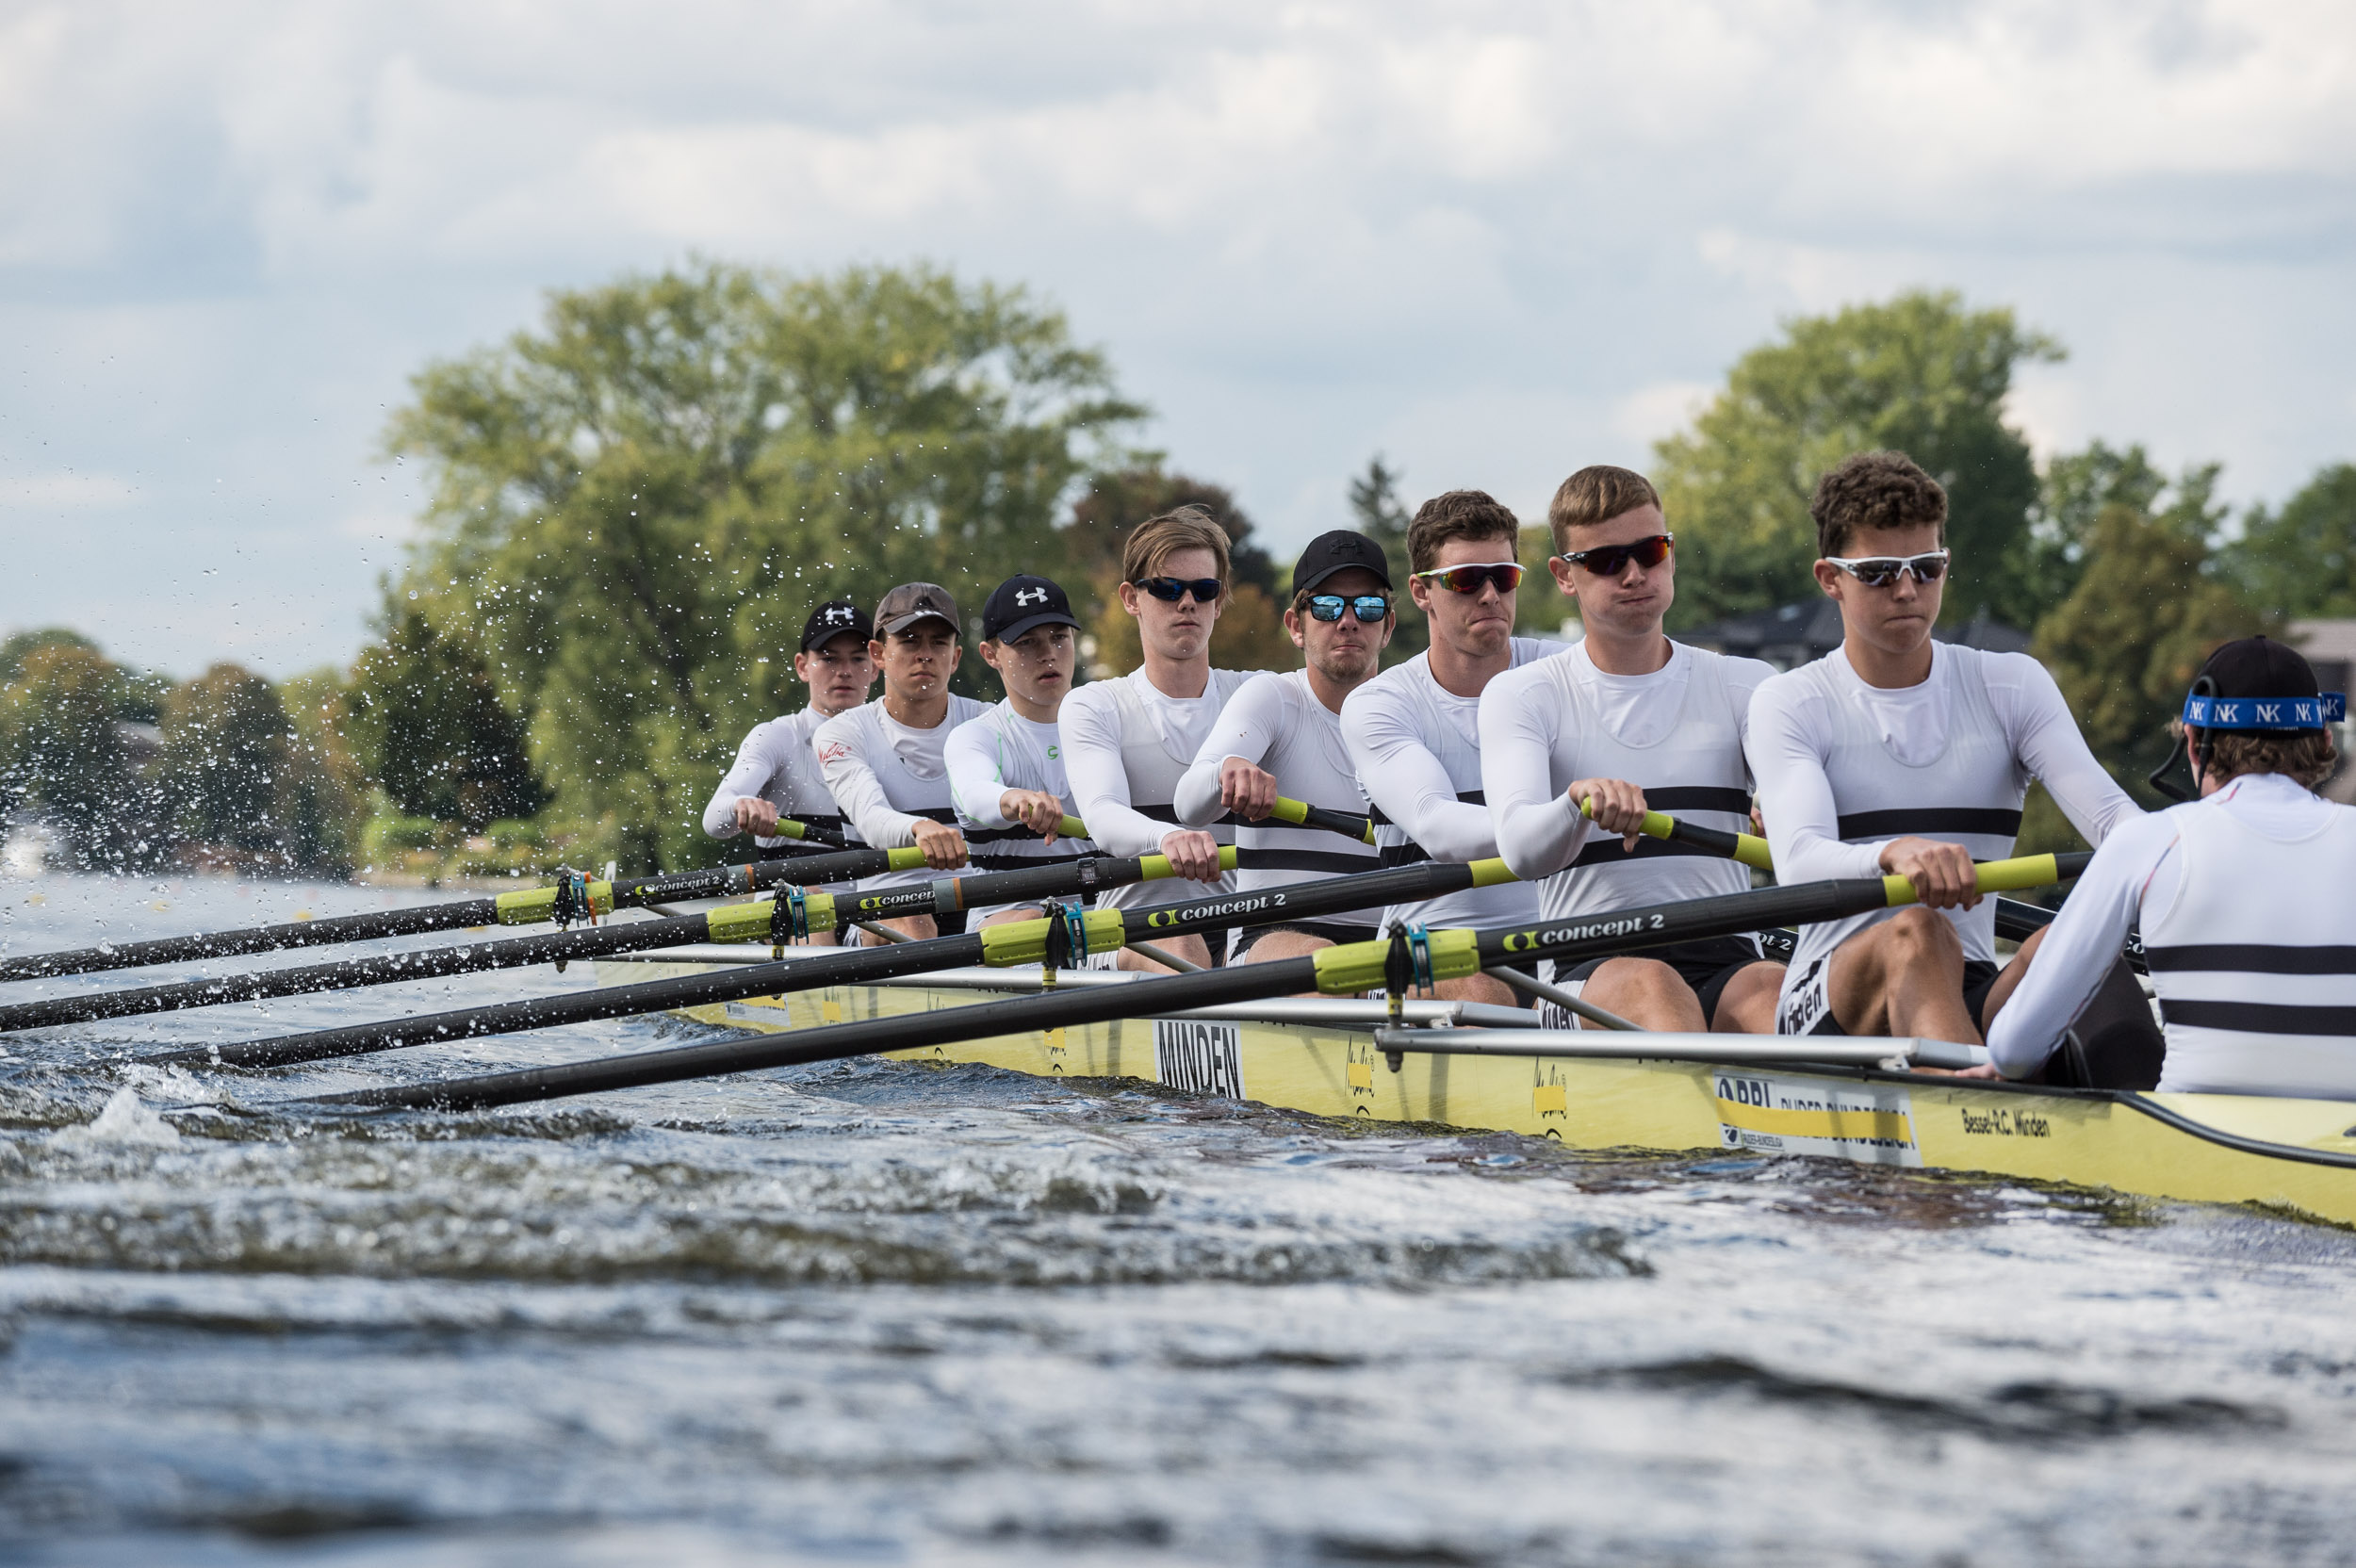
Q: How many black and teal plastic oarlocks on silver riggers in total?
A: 4